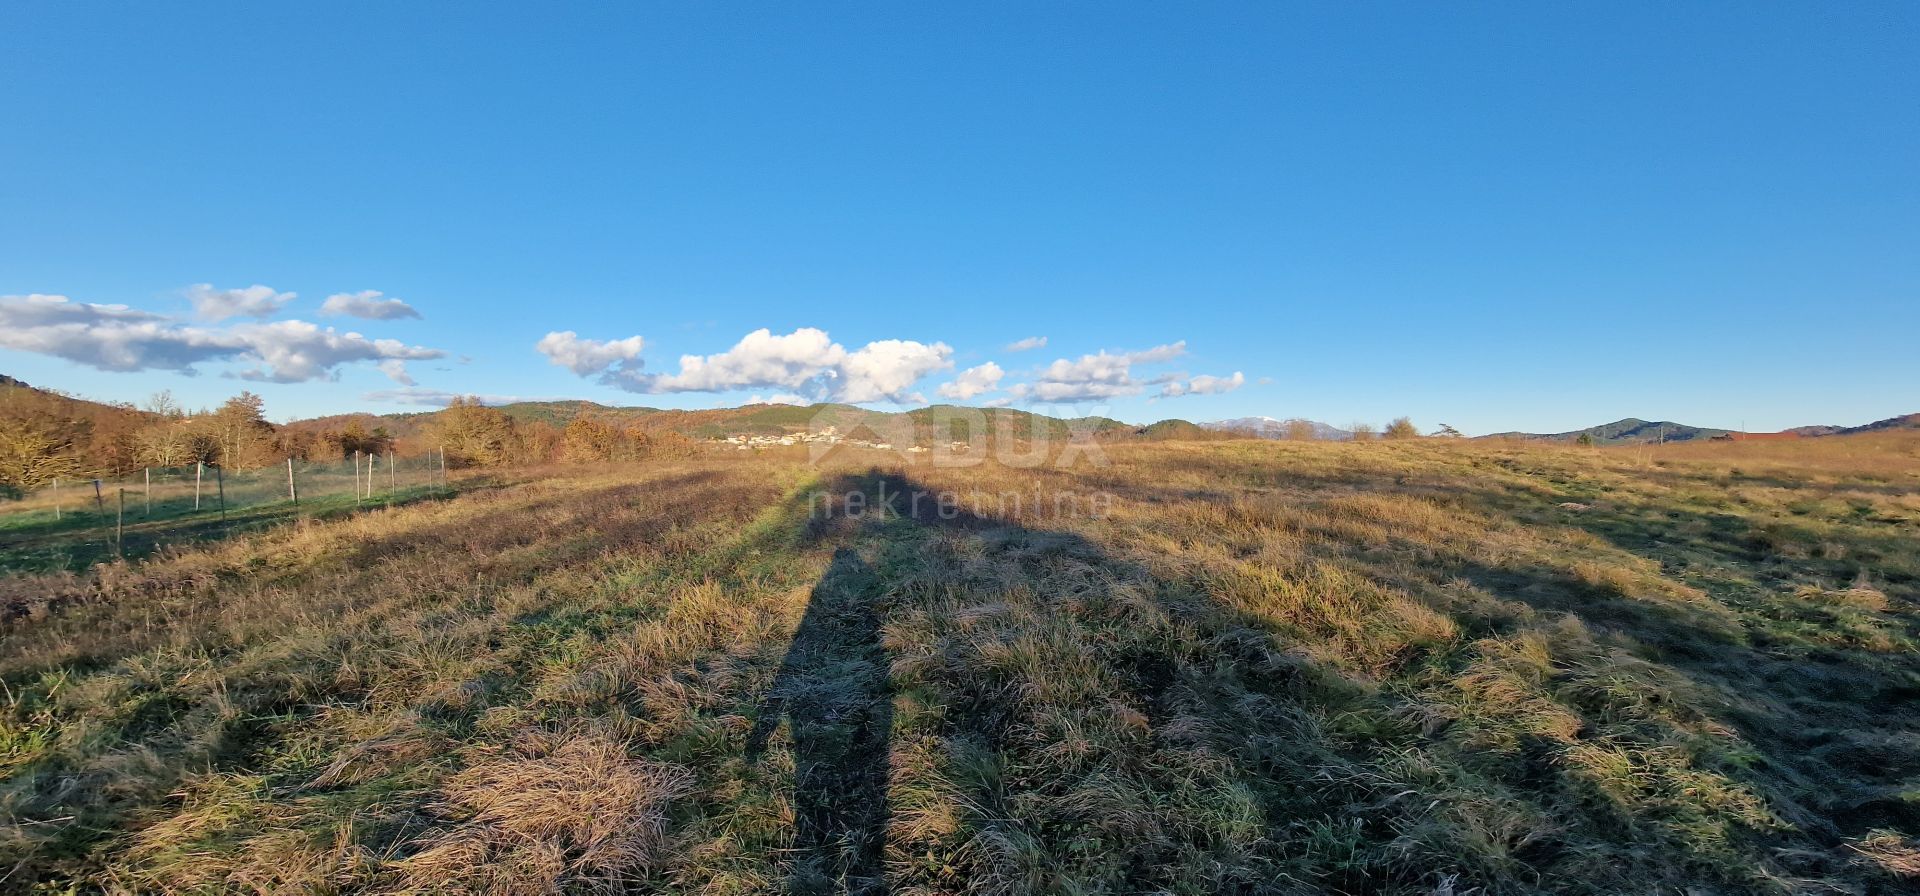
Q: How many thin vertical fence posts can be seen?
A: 12